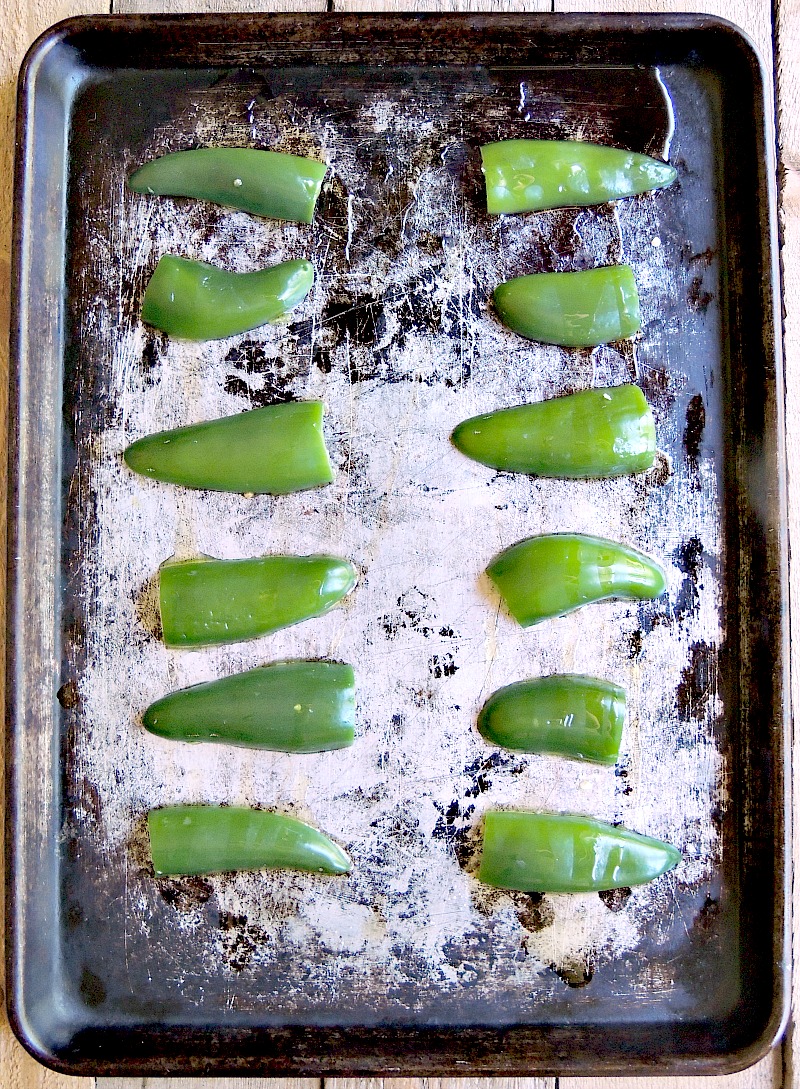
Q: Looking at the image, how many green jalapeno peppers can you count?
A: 12